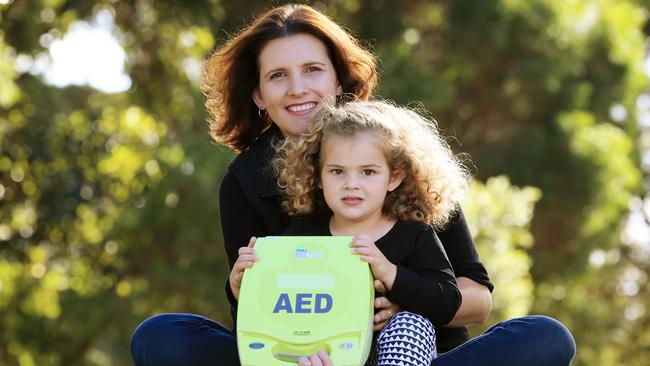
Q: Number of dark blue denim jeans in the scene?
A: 1